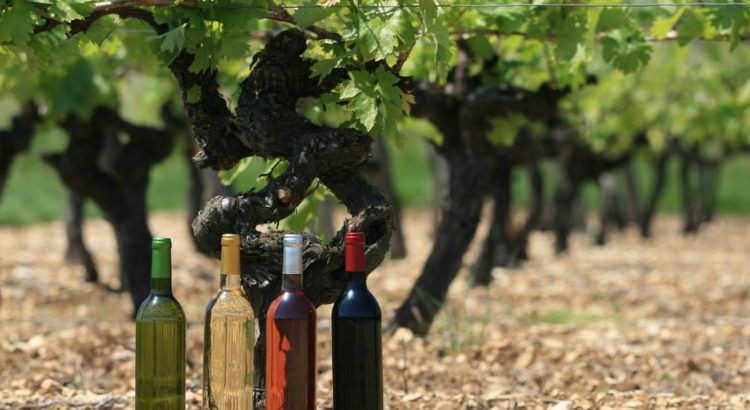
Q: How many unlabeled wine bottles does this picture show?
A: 4